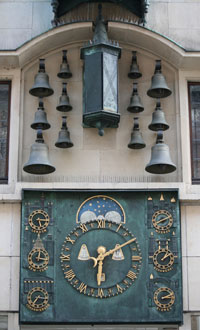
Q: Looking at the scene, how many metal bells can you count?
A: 12